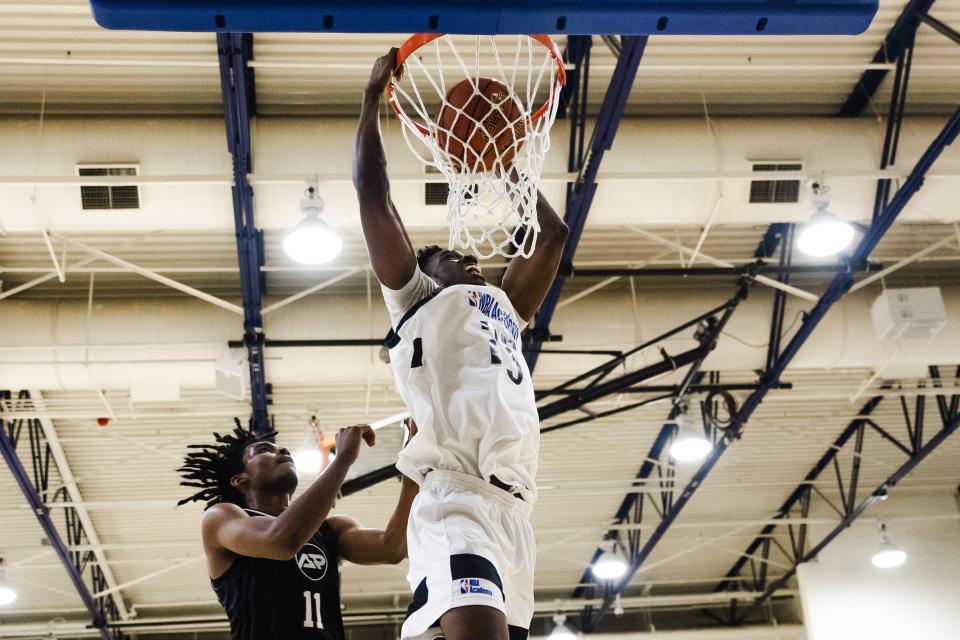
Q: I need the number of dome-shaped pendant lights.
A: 8